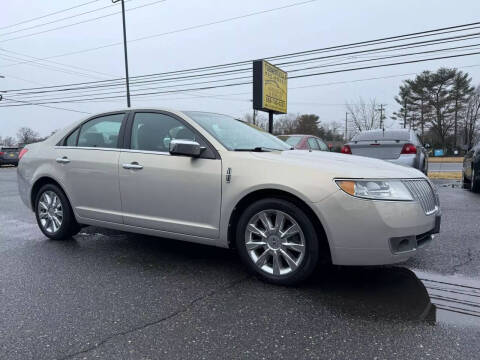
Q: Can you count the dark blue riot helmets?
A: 0